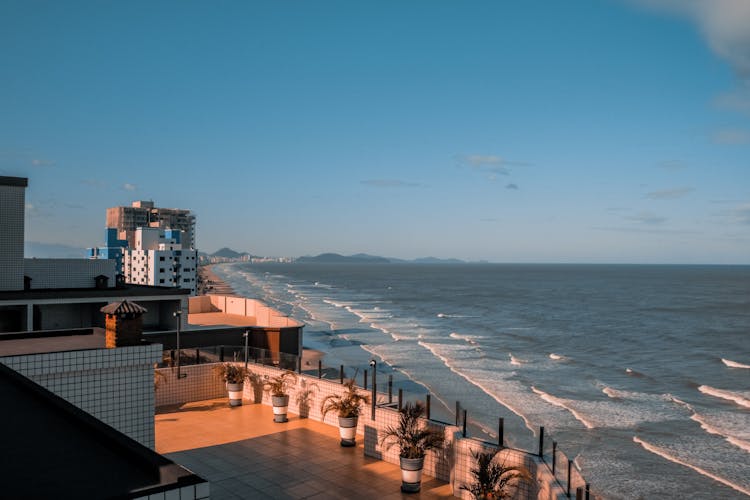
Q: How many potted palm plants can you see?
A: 5